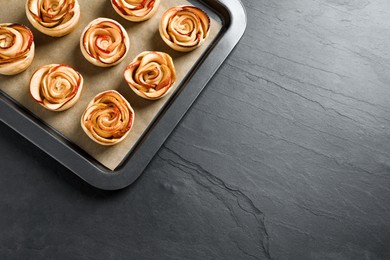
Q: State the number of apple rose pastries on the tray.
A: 8